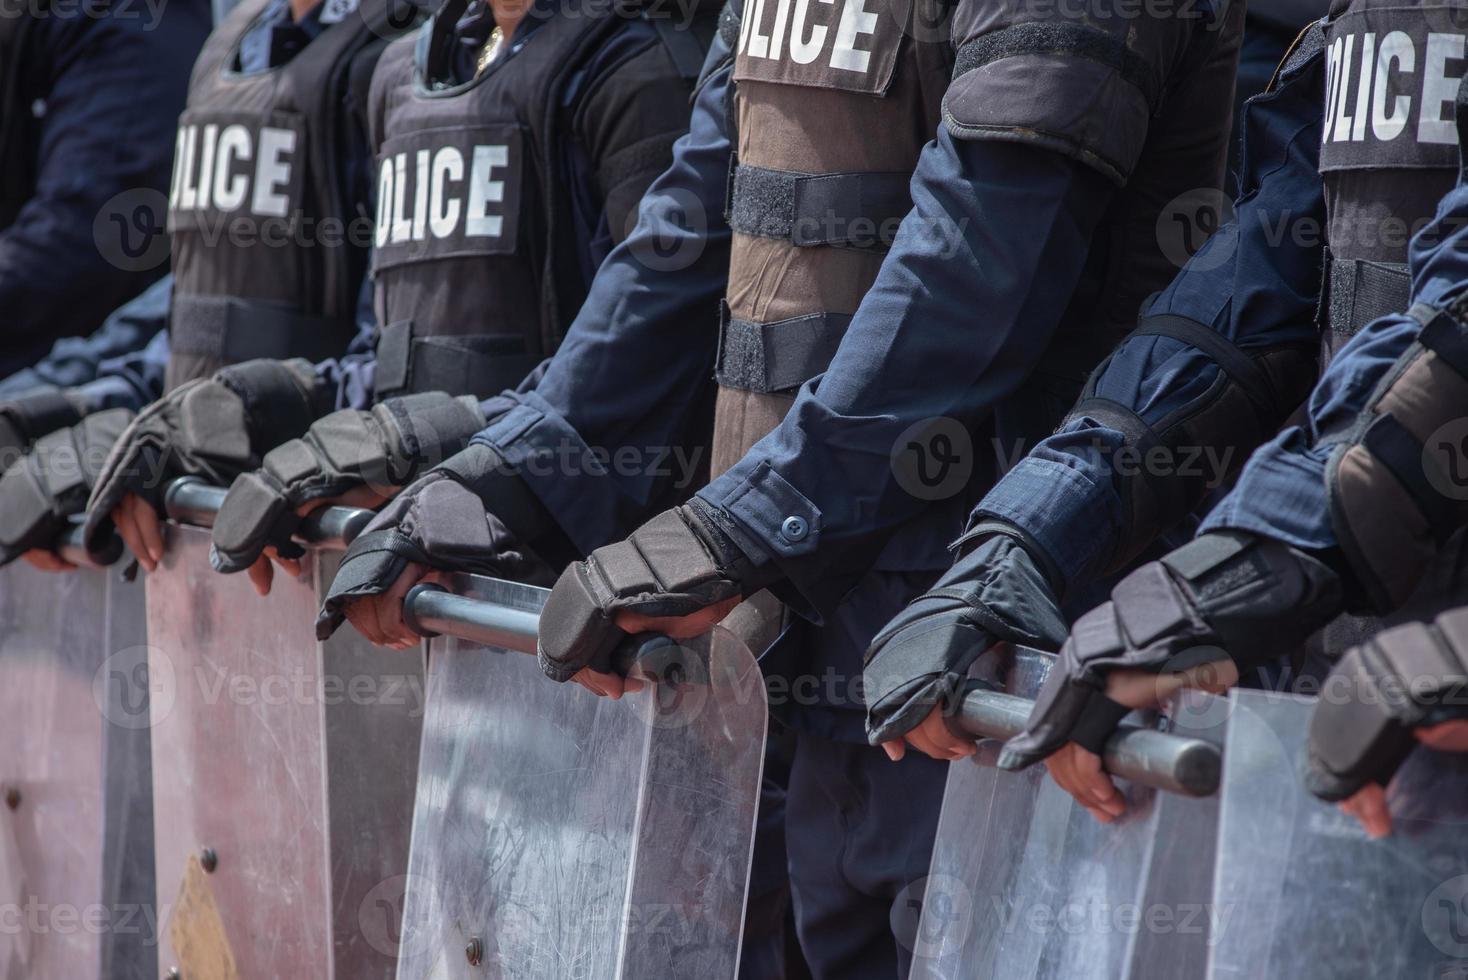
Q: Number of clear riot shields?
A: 5